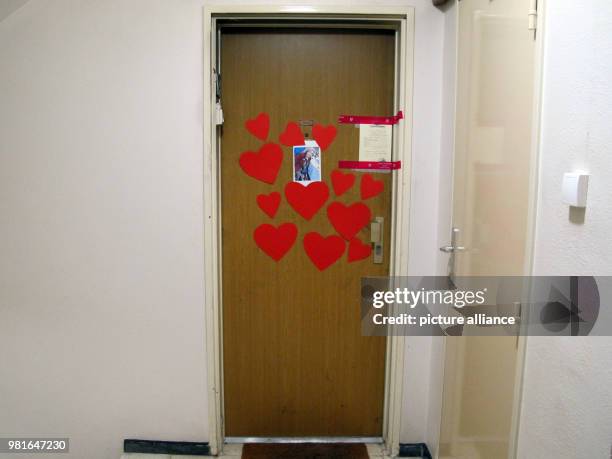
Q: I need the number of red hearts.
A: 12